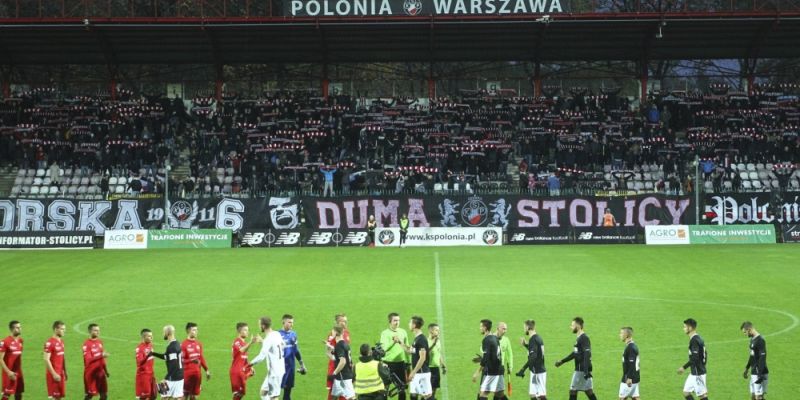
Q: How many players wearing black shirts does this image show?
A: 9